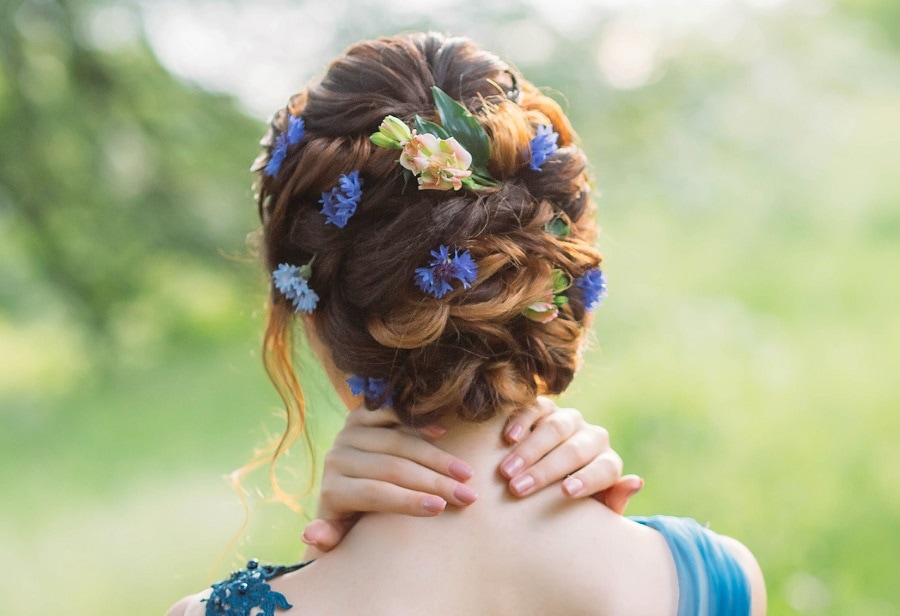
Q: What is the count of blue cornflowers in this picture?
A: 7